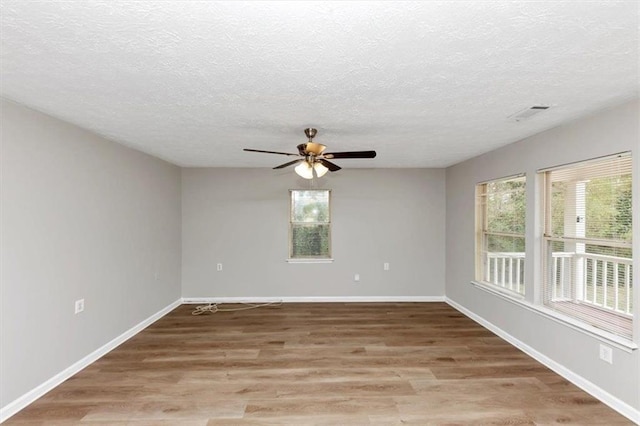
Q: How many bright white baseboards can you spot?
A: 3